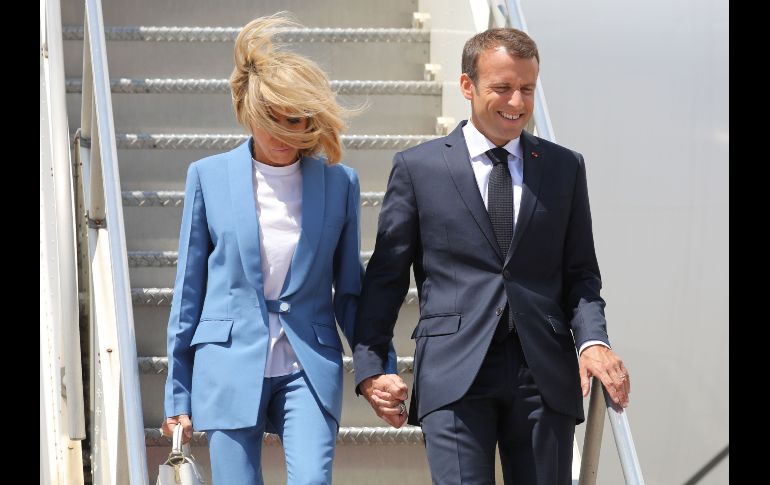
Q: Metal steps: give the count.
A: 8